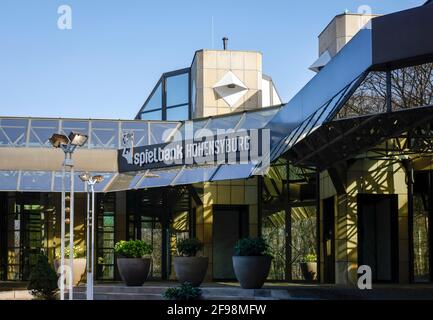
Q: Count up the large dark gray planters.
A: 3